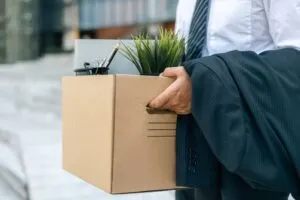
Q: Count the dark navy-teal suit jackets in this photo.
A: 1